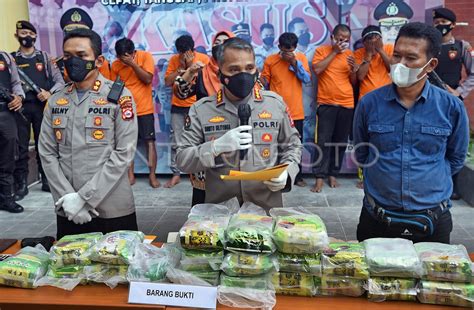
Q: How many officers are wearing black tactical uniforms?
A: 3